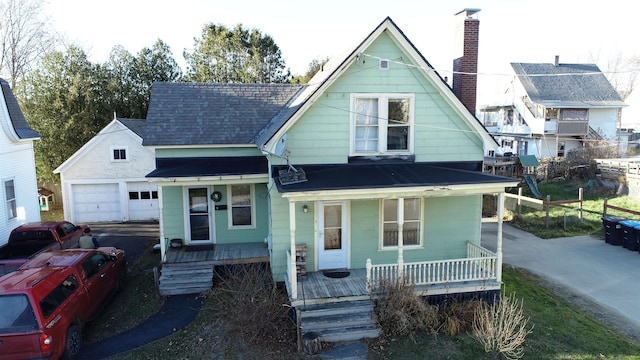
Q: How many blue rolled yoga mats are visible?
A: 0